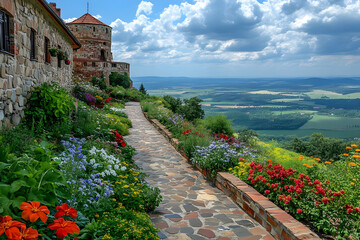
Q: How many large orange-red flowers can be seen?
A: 5